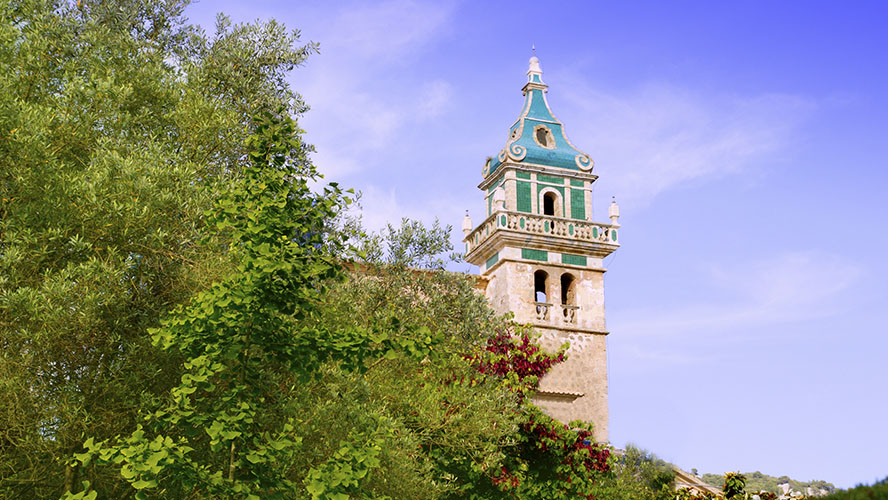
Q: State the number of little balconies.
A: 2